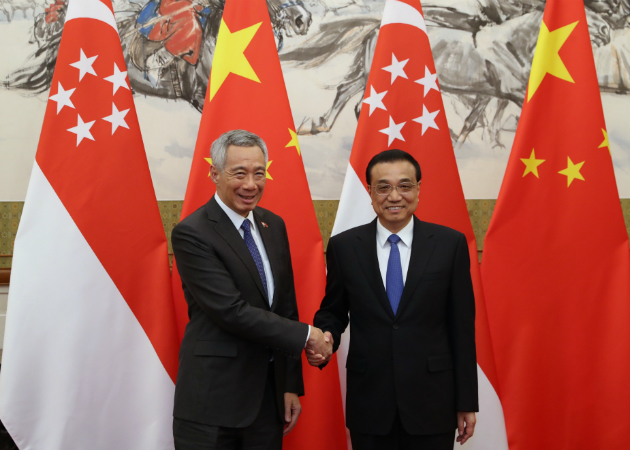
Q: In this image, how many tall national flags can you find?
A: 4